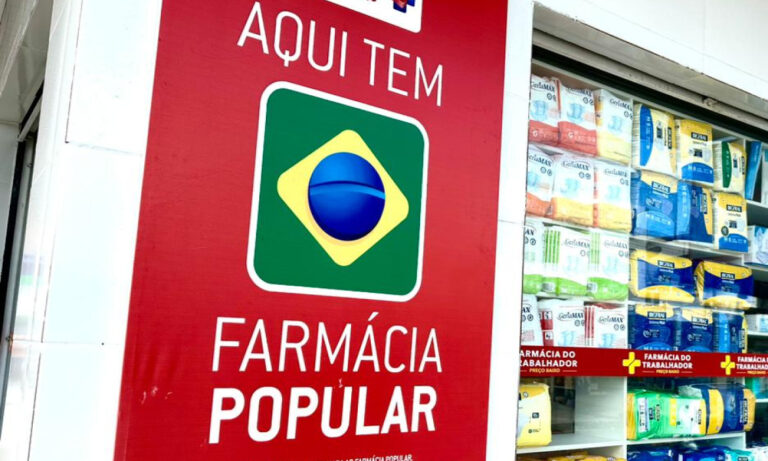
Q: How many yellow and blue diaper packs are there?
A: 11